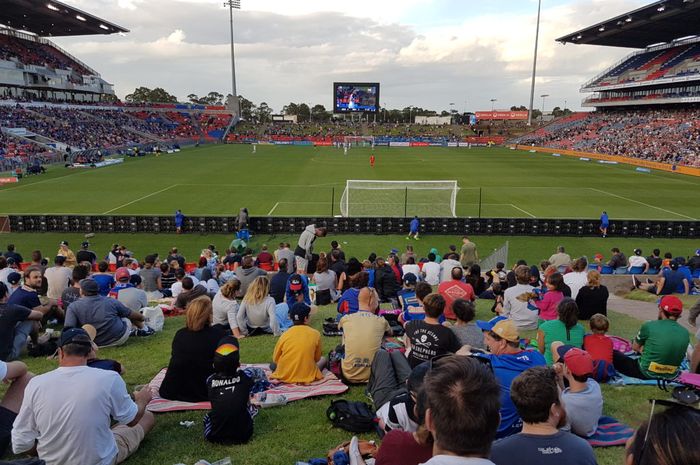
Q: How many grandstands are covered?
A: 2